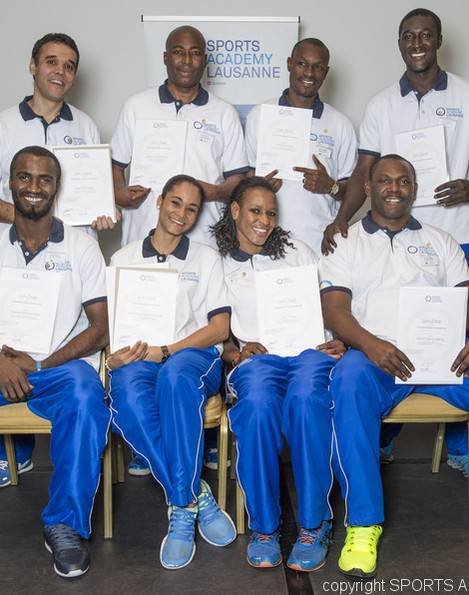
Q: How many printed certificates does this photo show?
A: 8